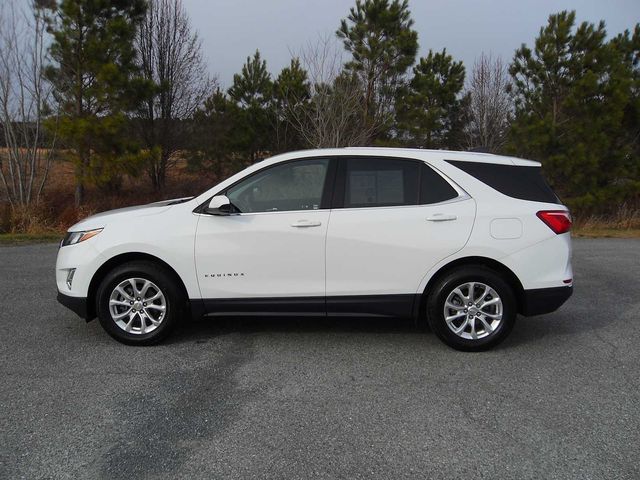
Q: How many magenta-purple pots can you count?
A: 0